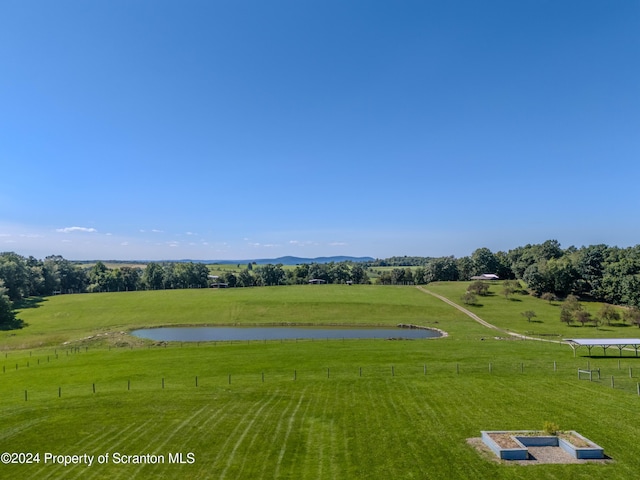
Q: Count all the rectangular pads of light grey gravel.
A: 1